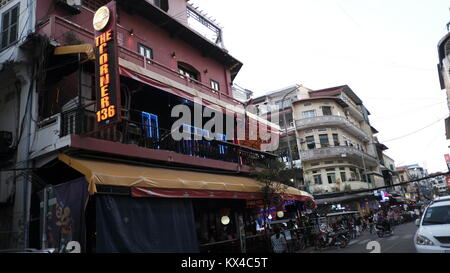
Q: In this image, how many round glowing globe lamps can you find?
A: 2